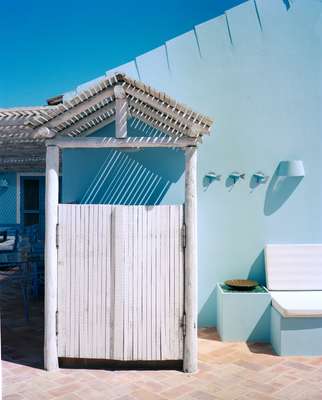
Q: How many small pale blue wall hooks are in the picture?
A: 3